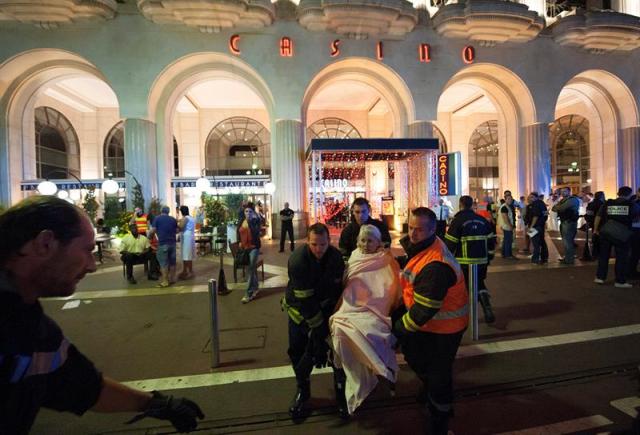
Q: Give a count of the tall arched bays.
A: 5